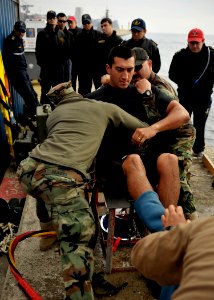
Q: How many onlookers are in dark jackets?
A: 8